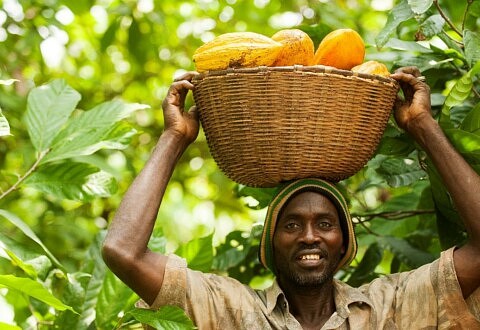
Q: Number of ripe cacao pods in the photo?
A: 4